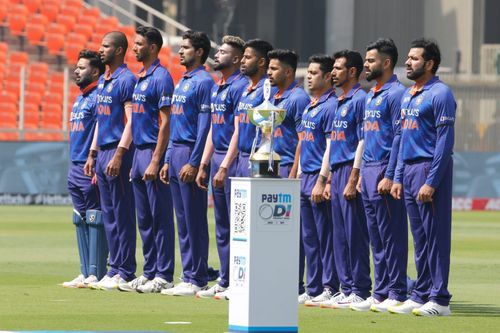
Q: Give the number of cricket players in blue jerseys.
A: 11